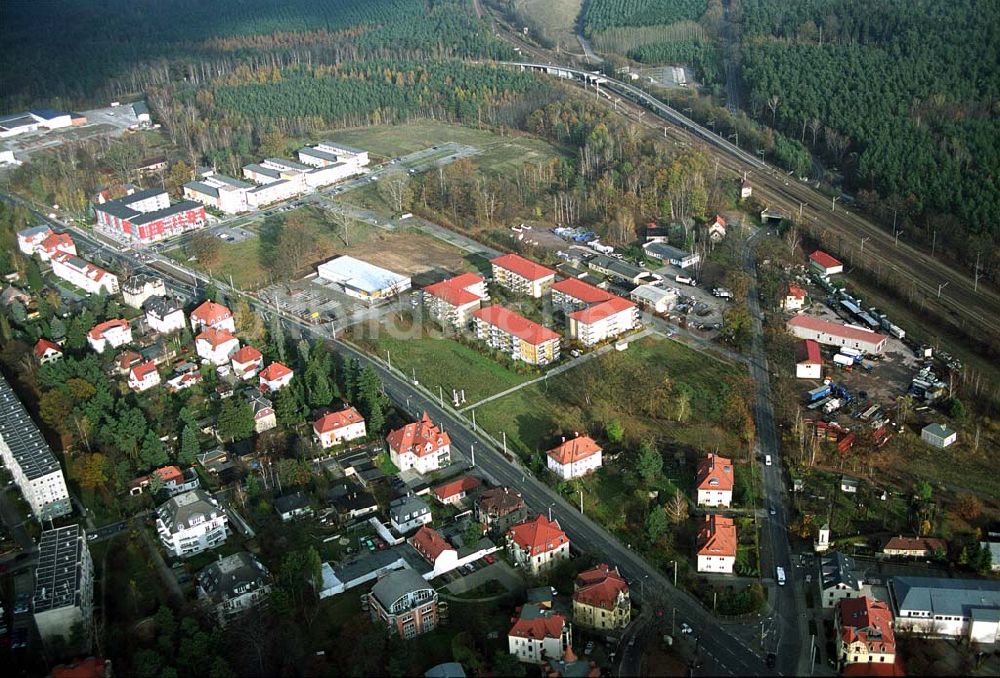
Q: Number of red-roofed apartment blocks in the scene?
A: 4